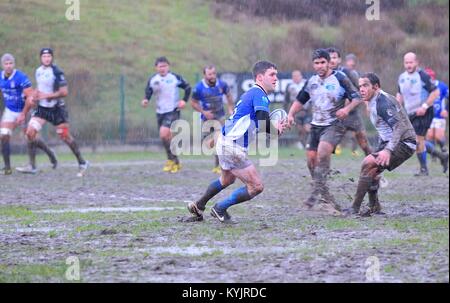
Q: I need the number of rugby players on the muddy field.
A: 12